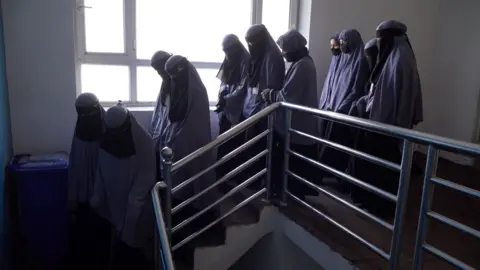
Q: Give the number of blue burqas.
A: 11